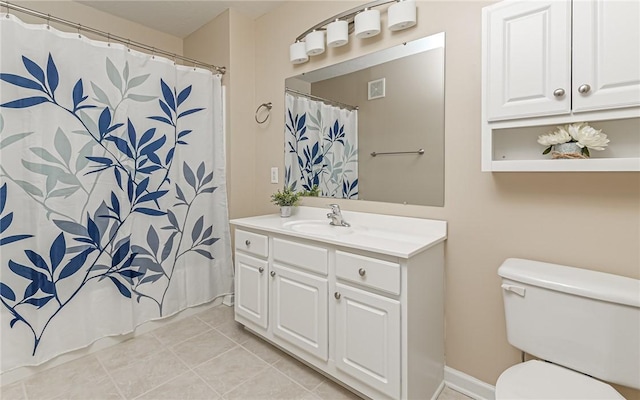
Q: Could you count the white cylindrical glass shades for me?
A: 5